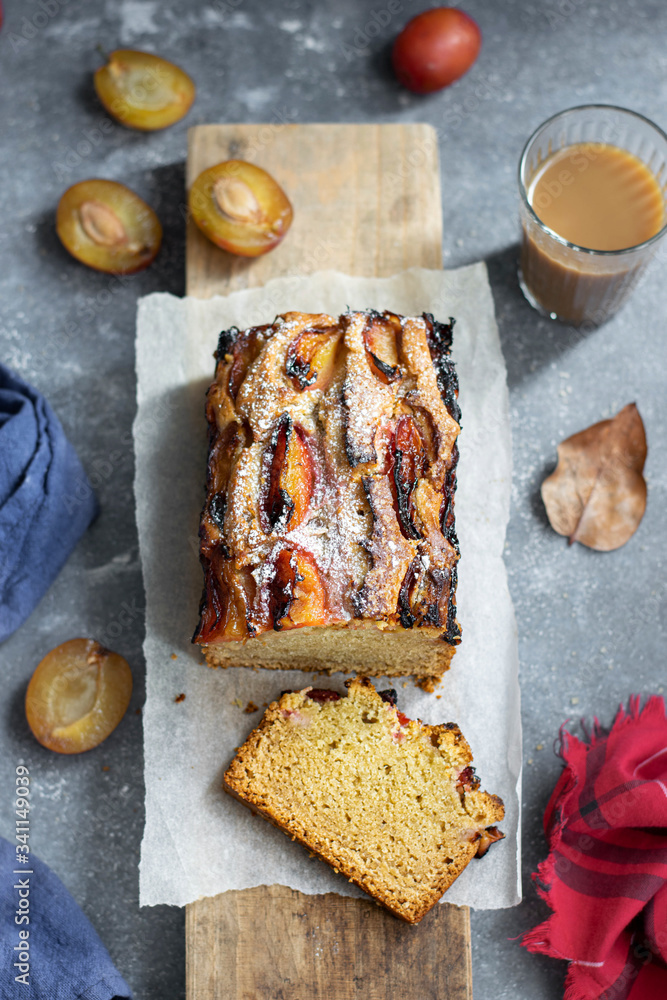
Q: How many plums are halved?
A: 4